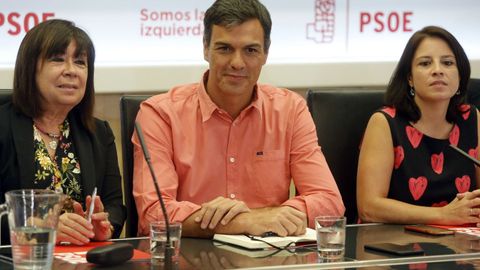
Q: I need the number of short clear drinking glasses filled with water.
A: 2